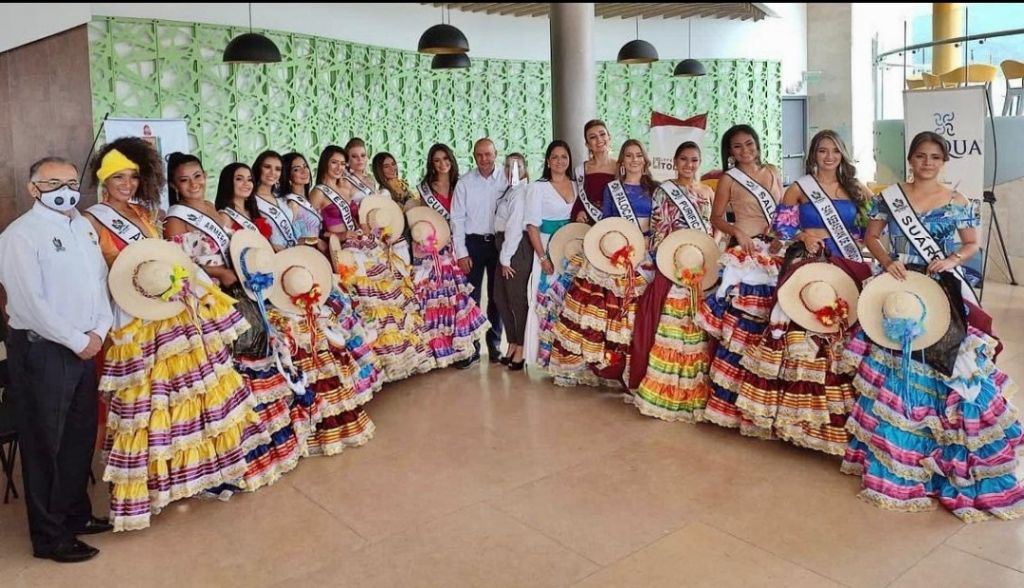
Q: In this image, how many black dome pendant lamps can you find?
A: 5